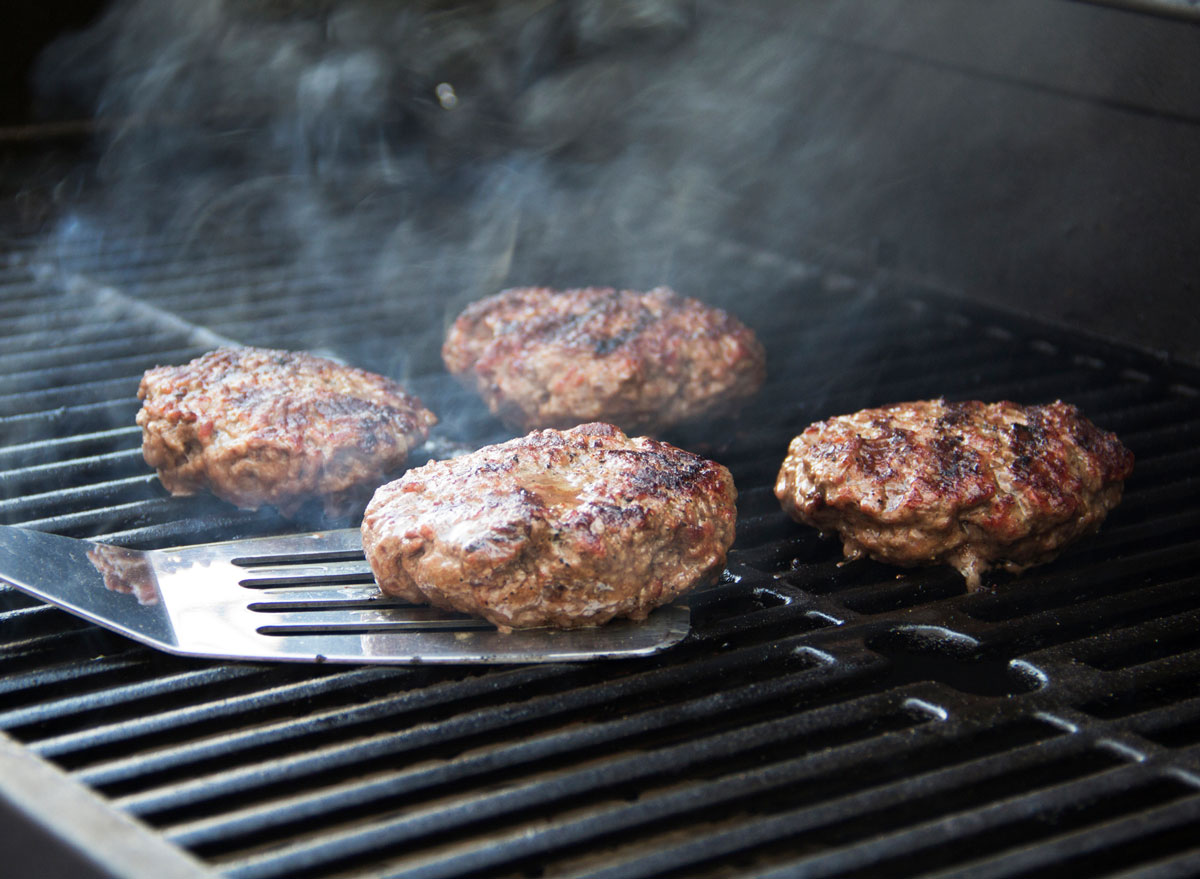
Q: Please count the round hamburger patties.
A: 4